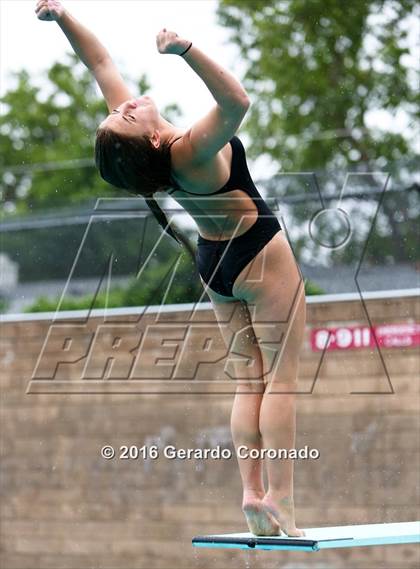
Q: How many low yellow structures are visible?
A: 0